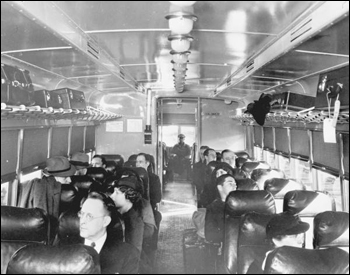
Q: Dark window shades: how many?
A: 11